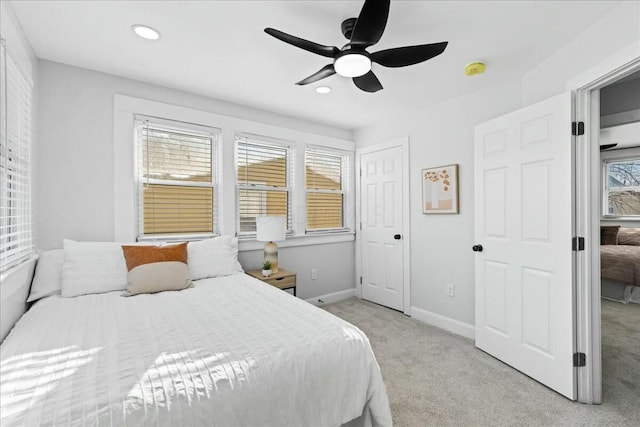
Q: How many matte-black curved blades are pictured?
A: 5